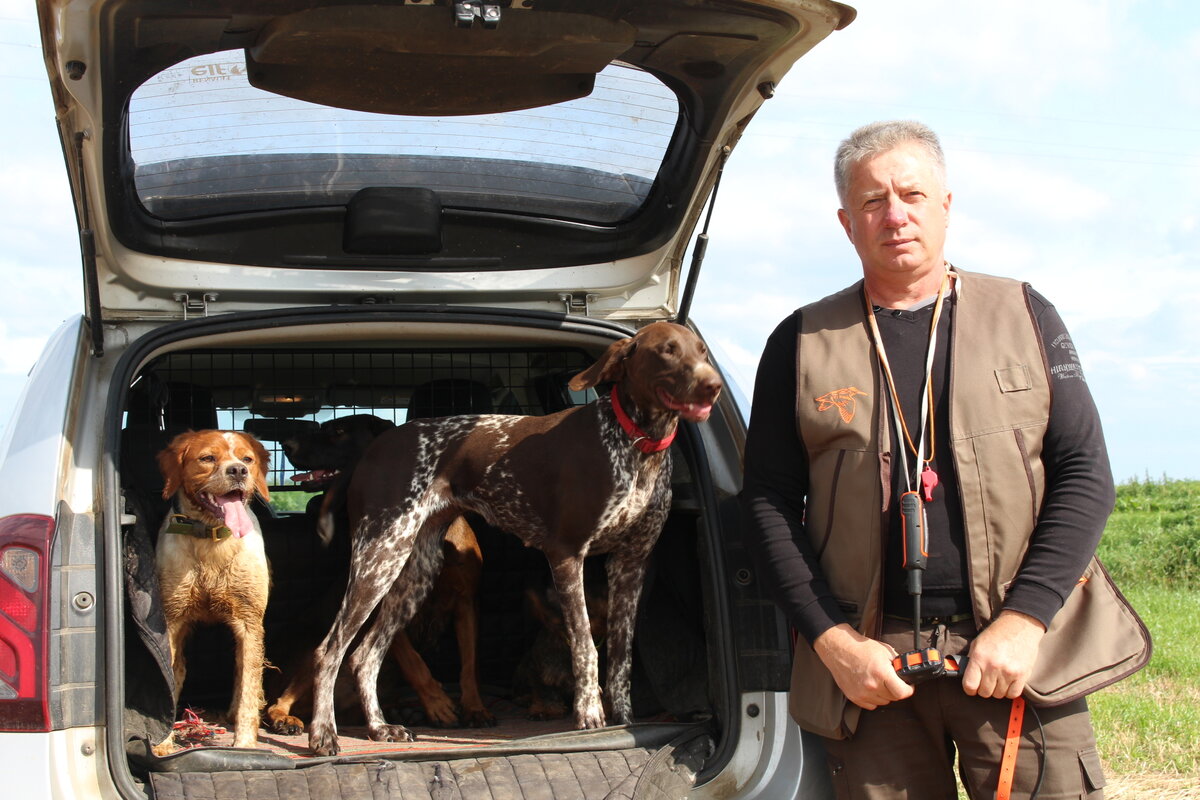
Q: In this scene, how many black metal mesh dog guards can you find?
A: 1